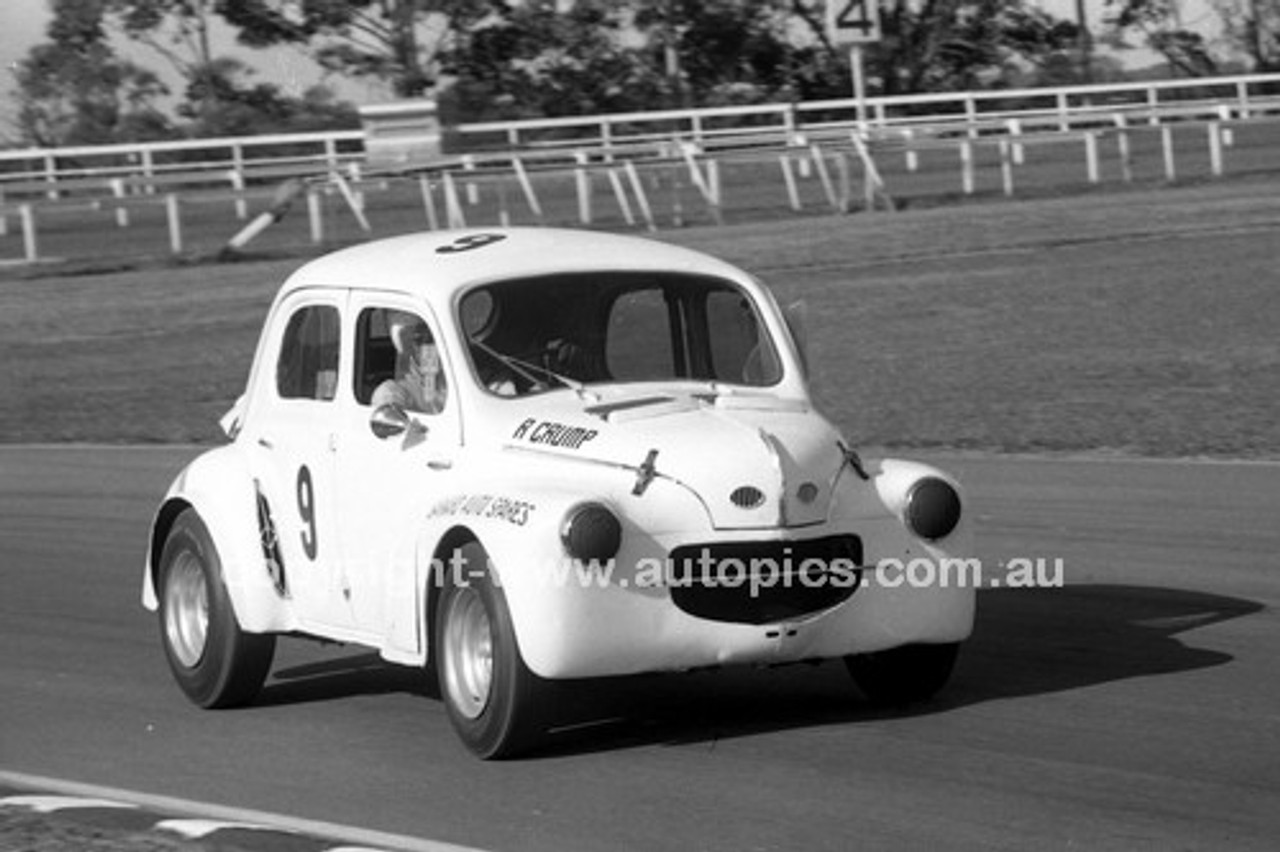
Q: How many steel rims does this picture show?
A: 2